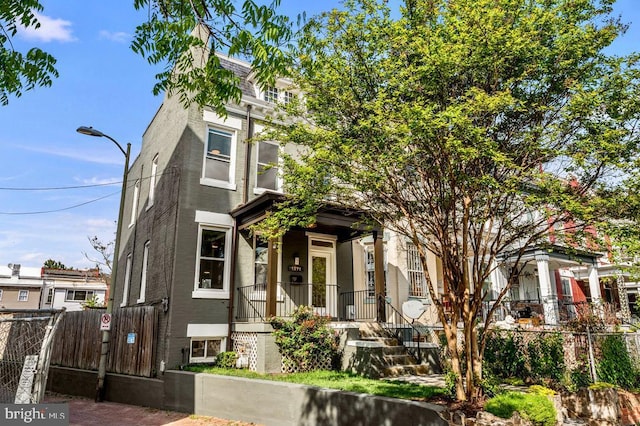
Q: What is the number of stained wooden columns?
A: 2